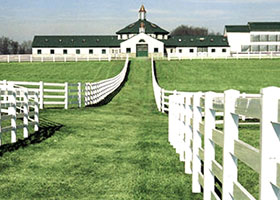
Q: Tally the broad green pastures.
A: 2